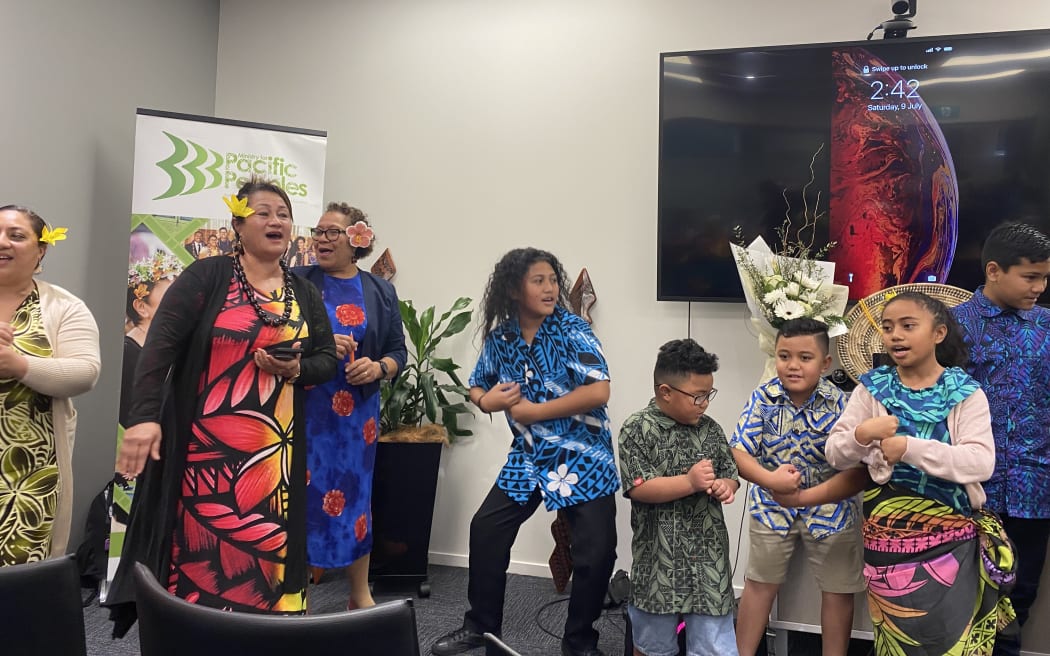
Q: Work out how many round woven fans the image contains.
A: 1